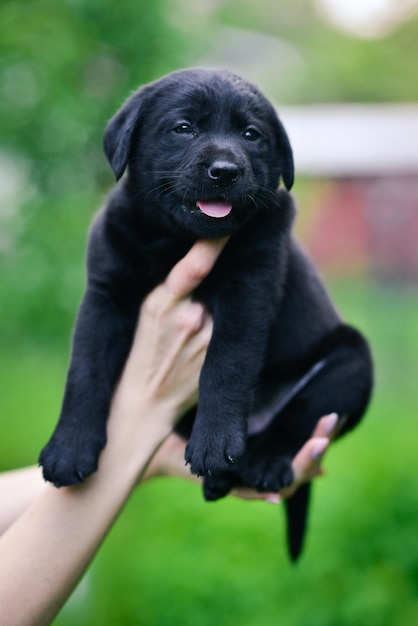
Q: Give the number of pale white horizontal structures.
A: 1